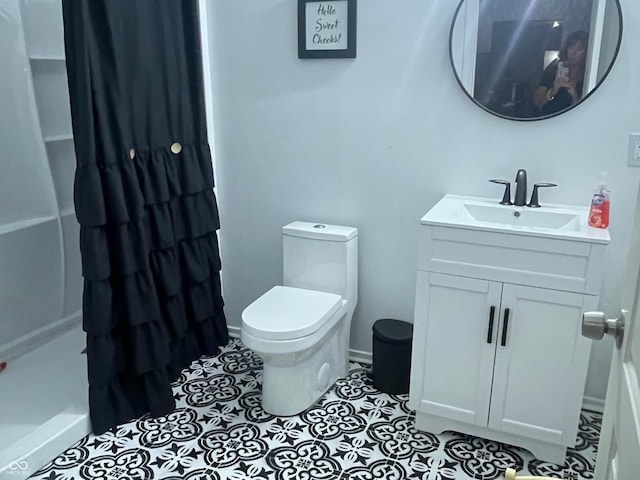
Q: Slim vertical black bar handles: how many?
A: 2